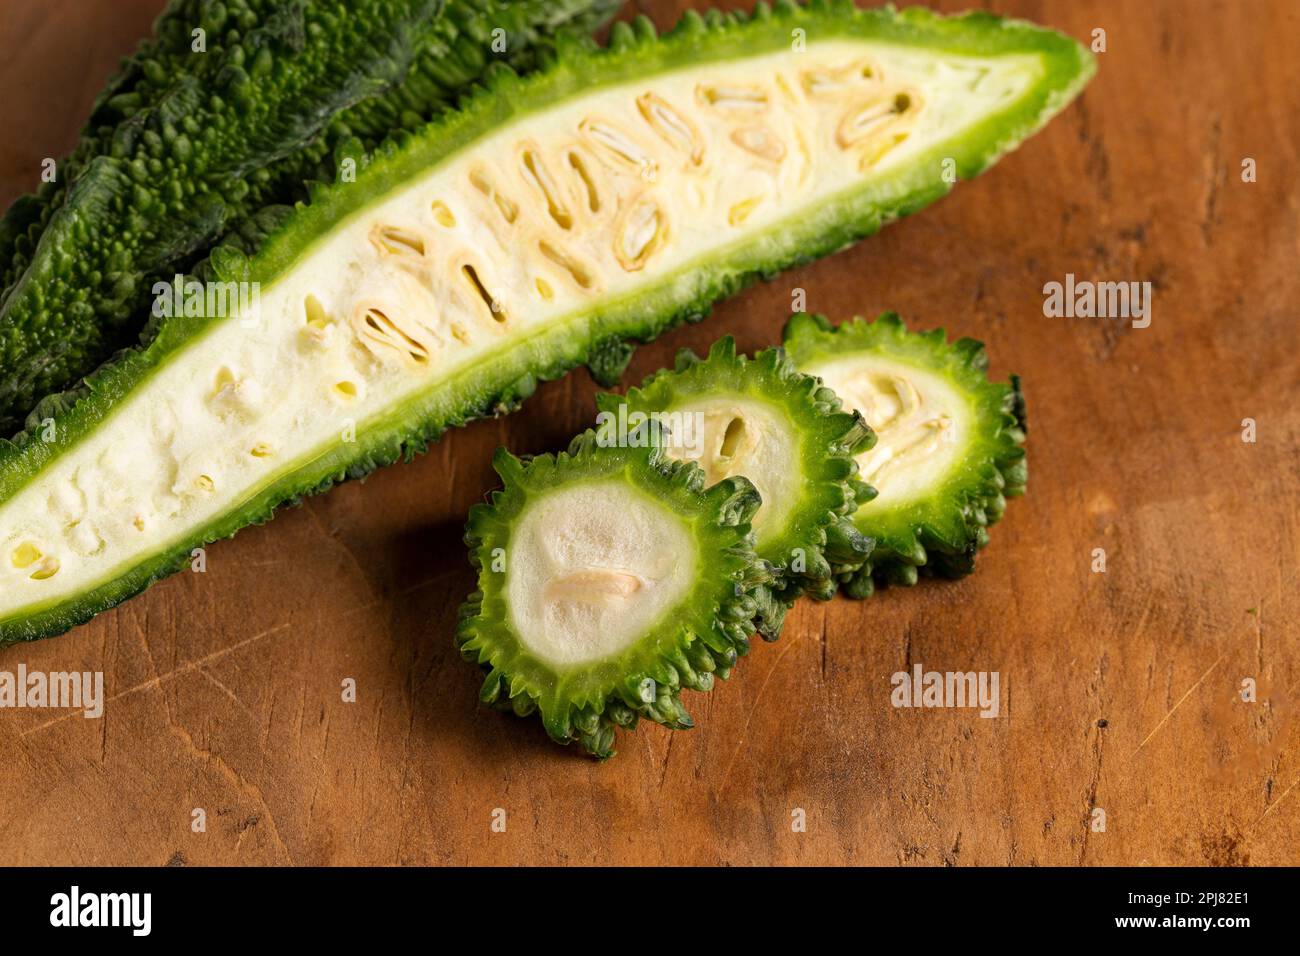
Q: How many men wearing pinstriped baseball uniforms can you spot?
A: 0